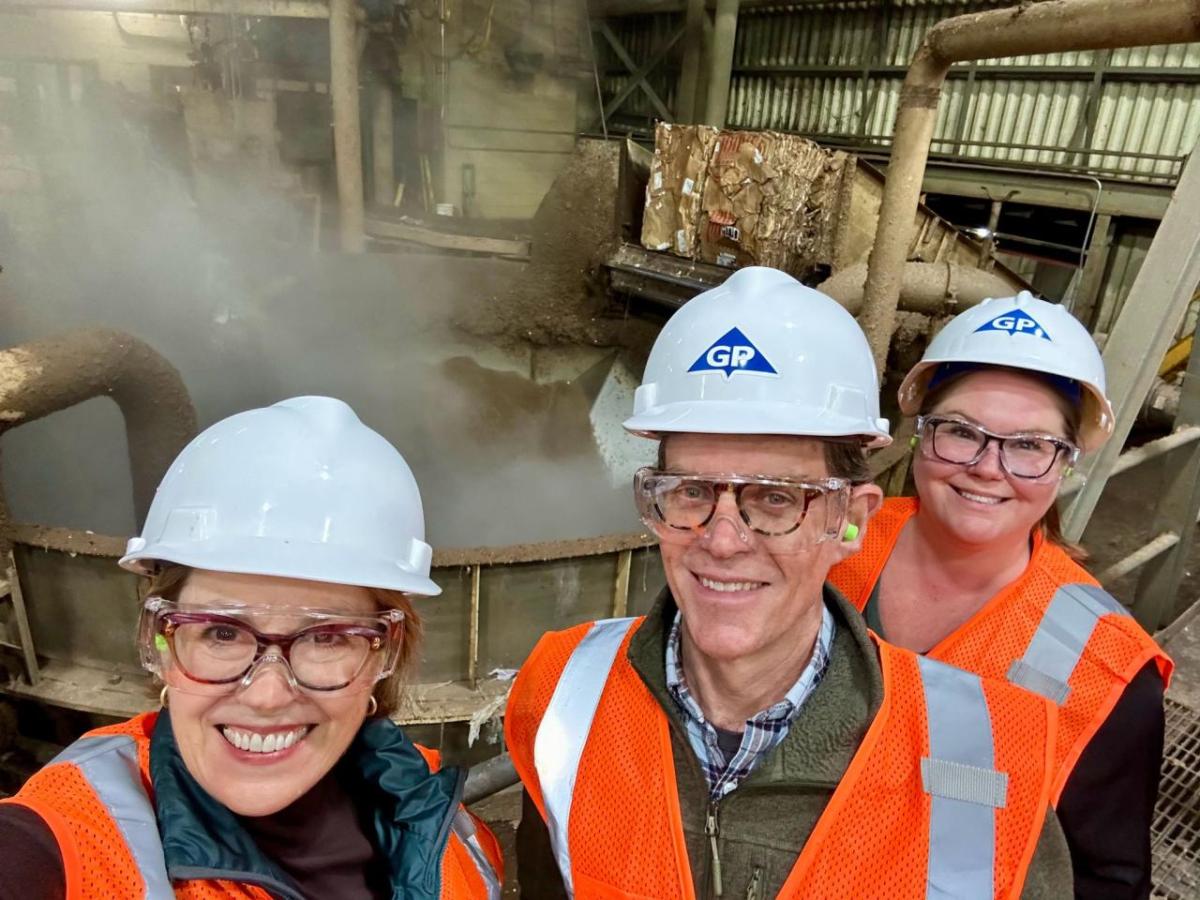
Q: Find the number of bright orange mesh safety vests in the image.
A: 3